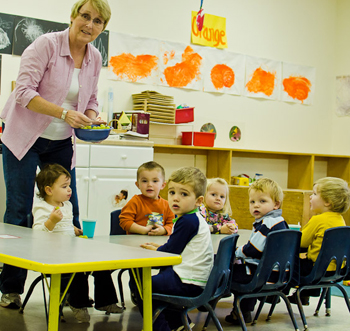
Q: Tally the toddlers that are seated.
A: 6